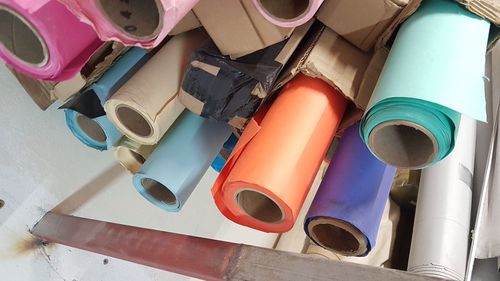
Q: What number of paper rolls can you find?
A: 11